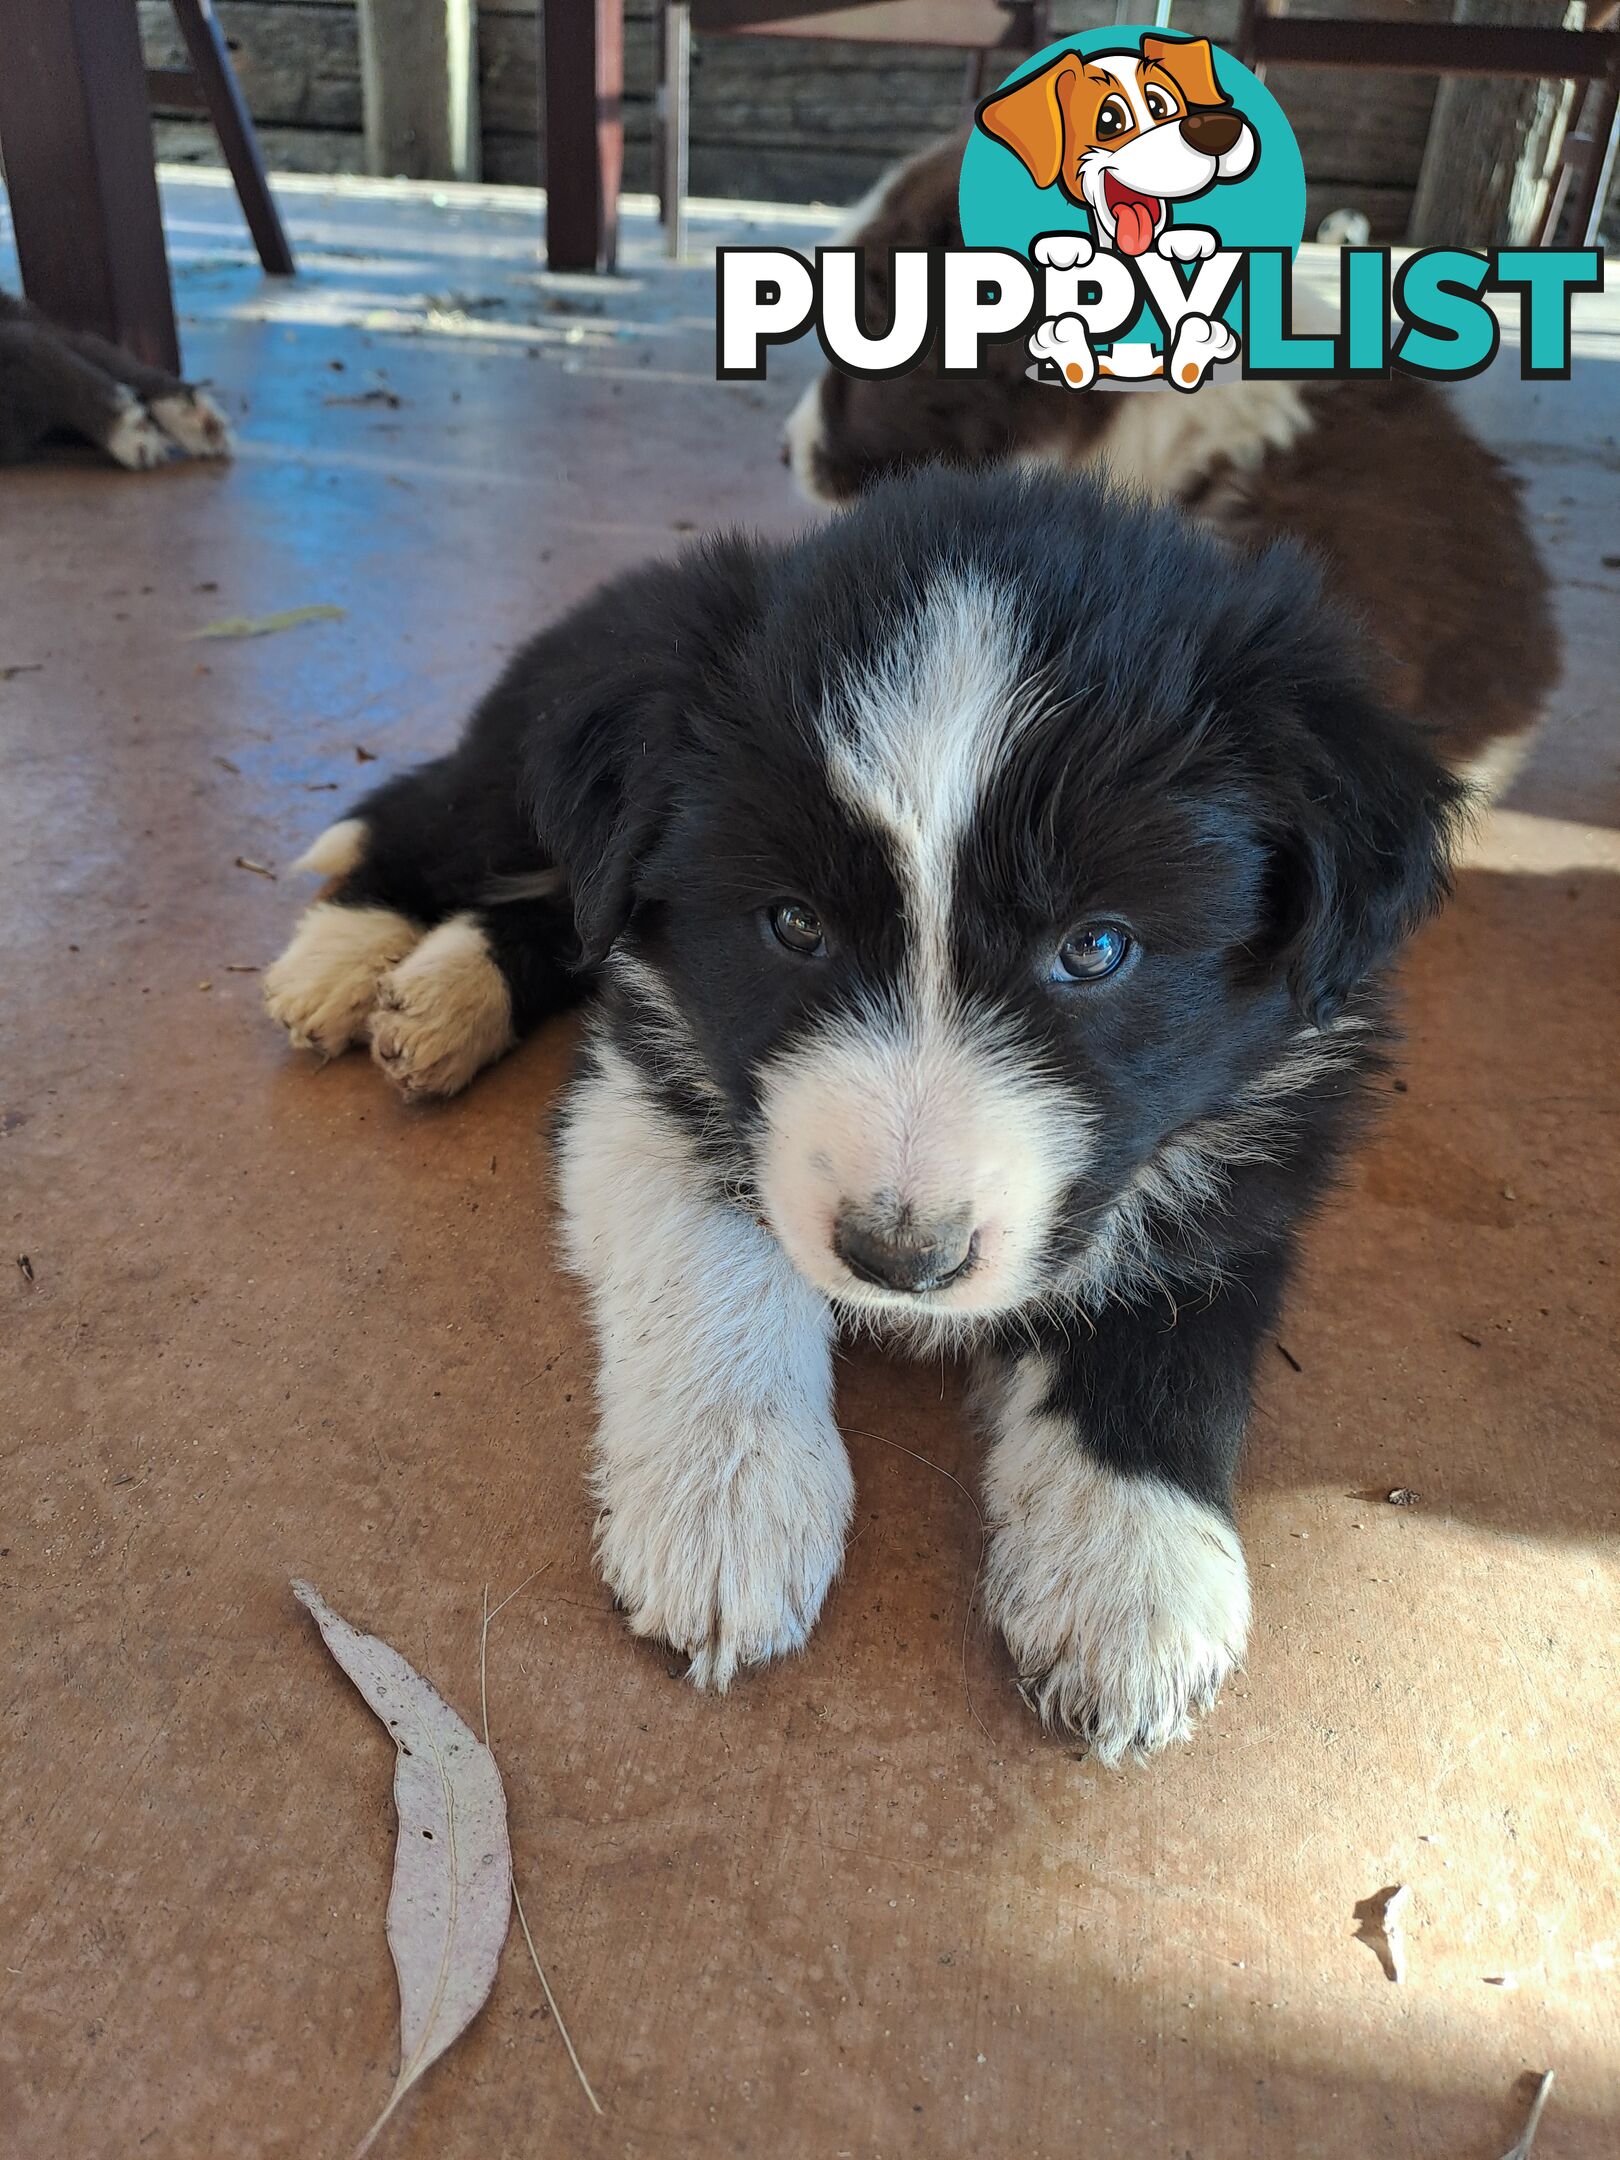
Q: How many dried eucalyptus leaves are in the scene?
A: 1